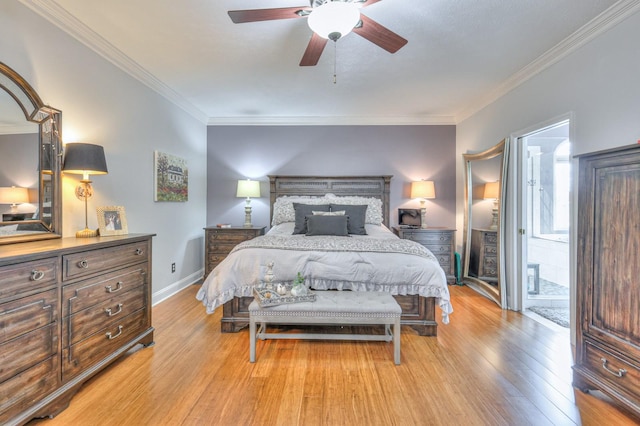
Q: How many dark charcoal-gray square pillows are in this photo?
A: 2